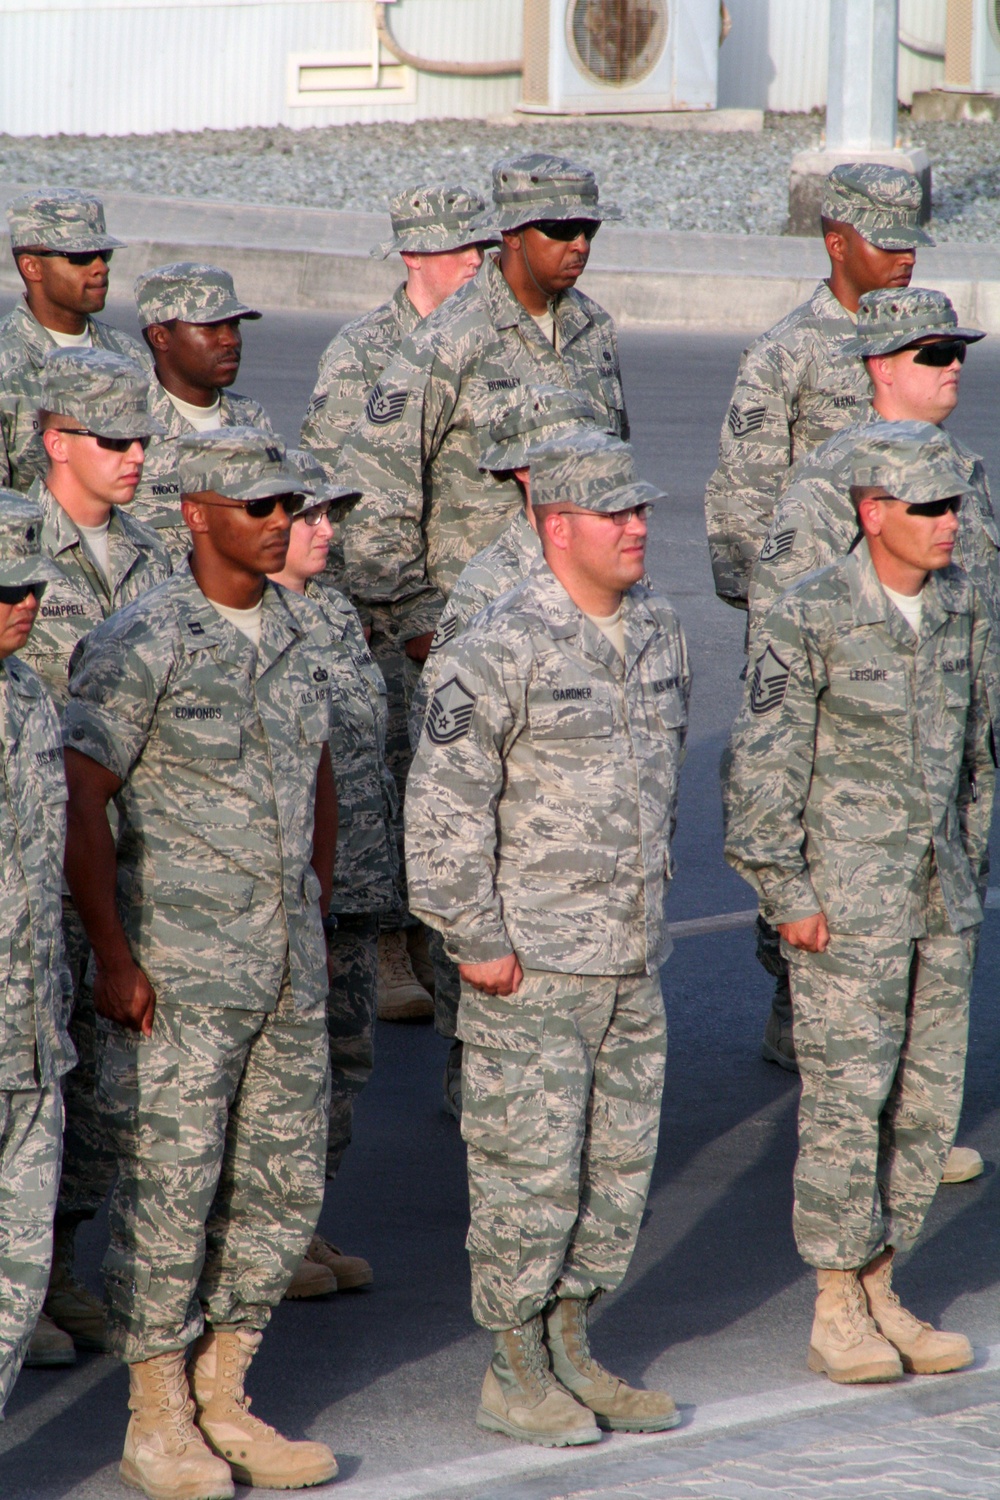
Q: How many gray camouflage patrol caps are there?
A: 8